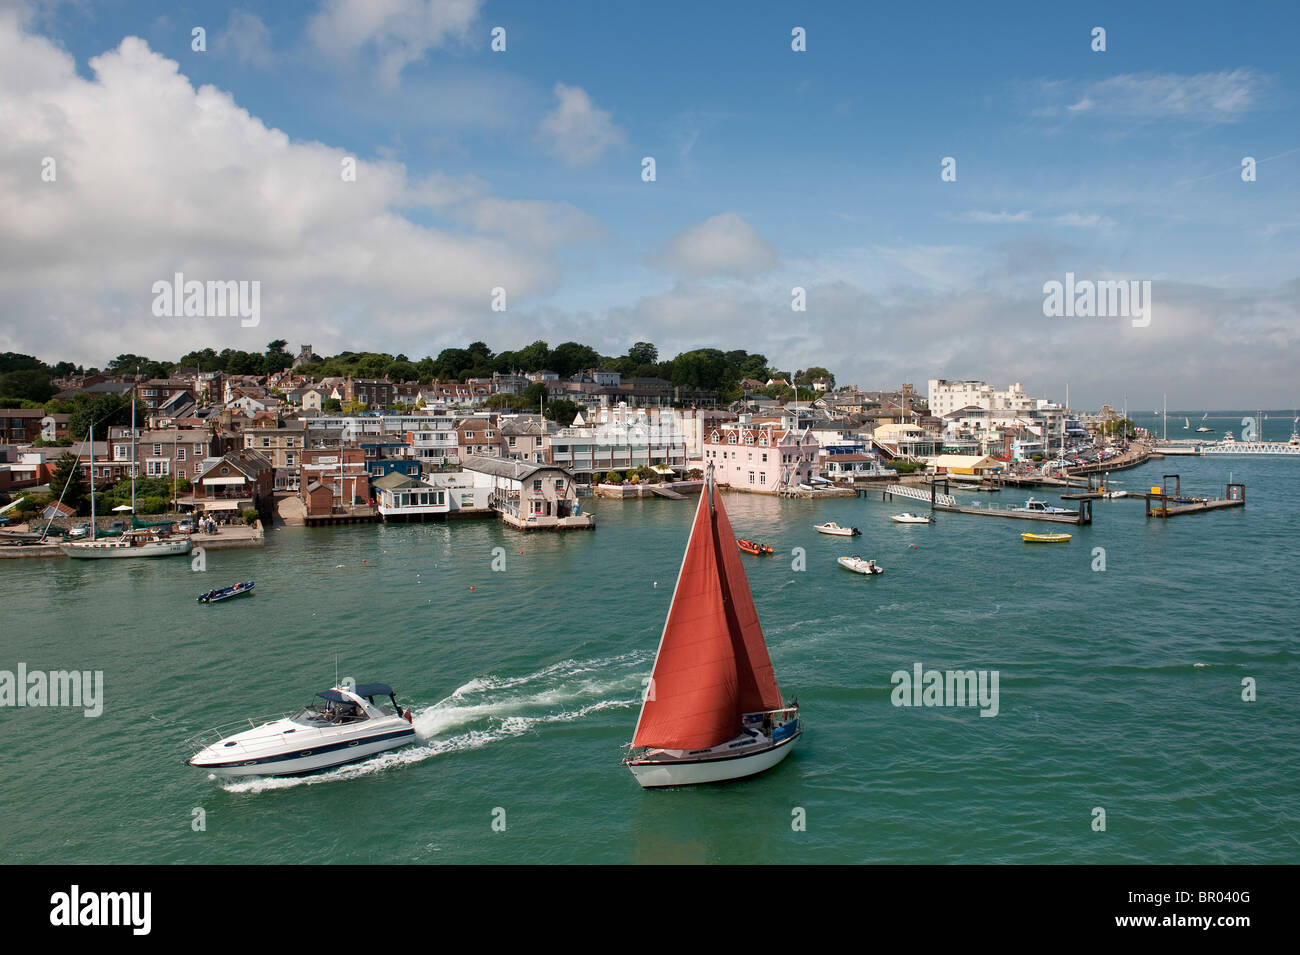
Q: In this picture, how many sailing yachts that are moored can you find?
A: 1